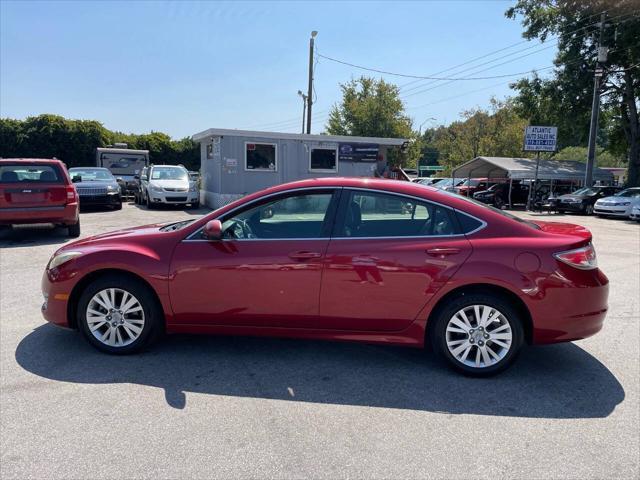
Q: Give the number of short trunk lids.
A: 1